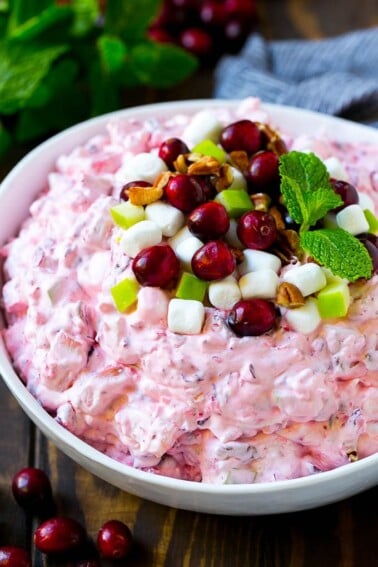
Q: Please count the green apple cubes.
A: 7